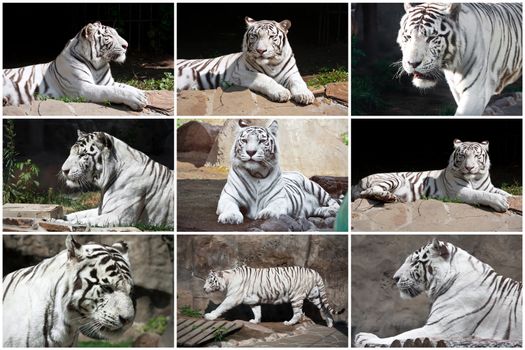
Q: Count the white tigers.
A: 9